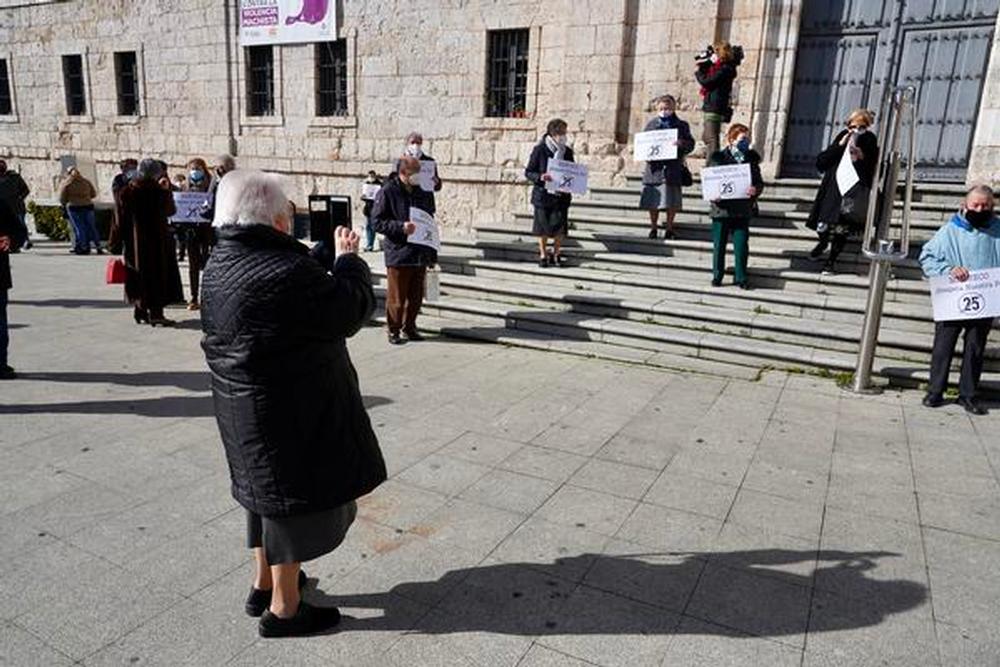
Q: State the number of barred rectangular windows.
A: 6